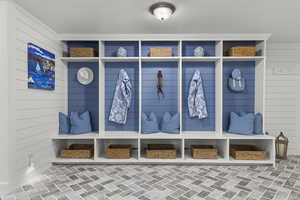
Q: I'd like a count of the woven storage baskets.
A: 8